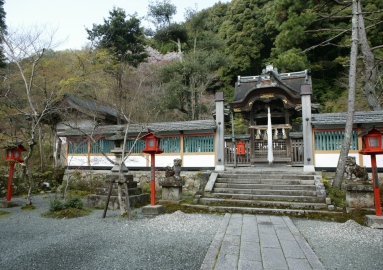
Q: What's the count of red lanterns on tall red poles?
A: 3